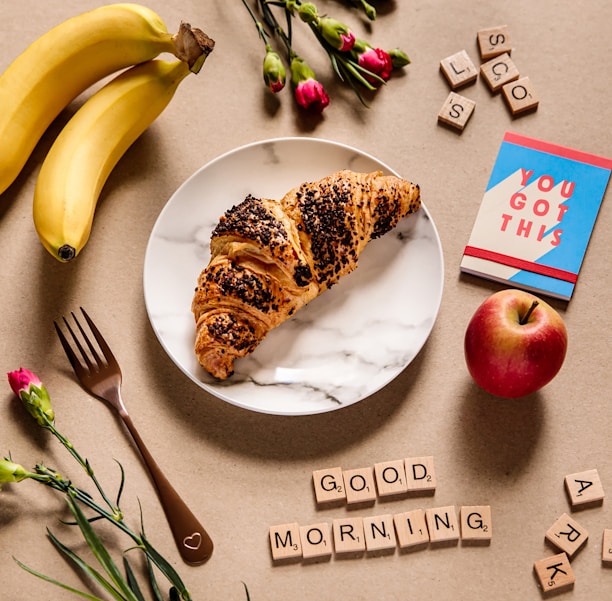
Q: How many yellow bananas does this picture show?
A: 2